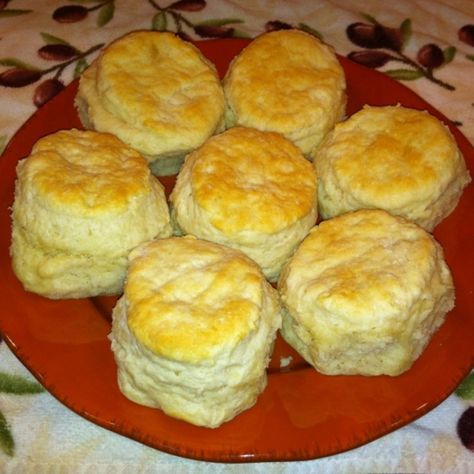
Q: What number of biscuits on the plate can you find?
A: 7